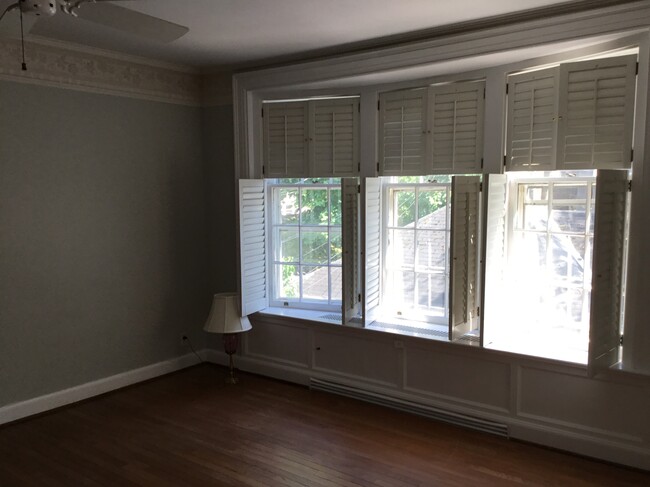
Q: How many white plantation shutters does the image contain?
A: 12